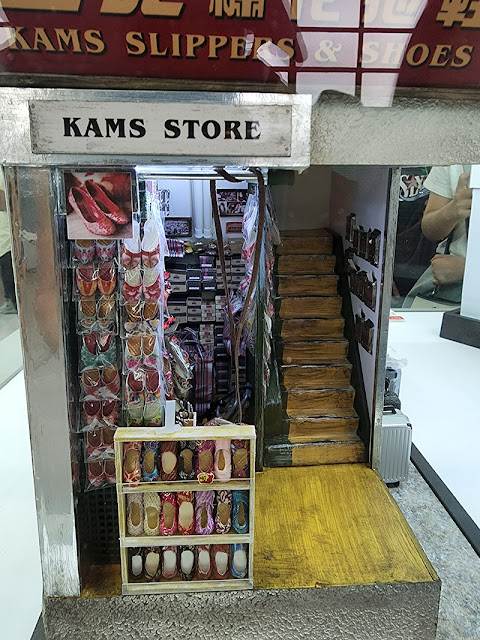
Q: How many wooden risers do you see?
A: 10